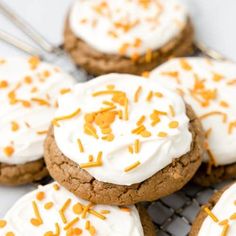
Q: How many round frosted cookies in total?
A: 6